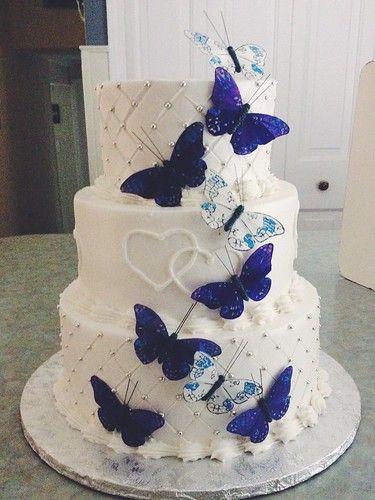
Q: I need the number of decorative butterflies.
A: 9